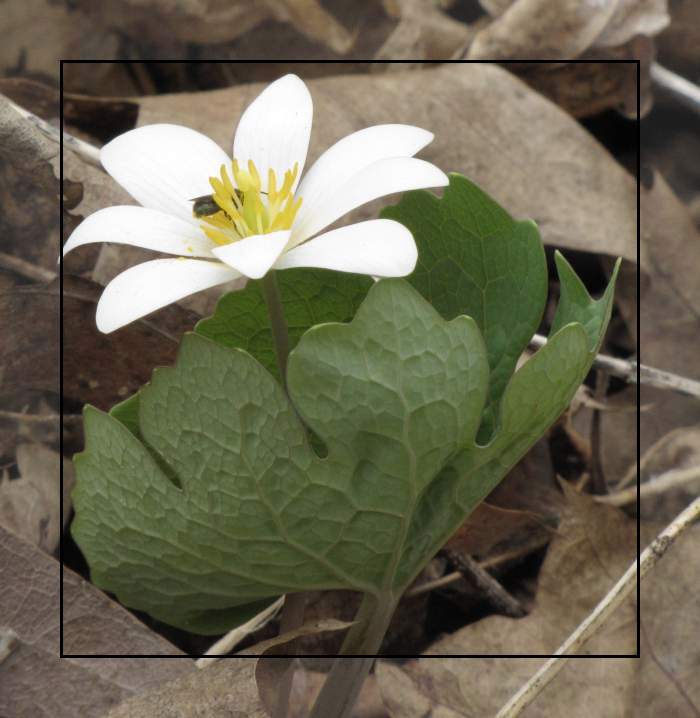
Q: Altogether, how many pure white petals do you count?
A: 8